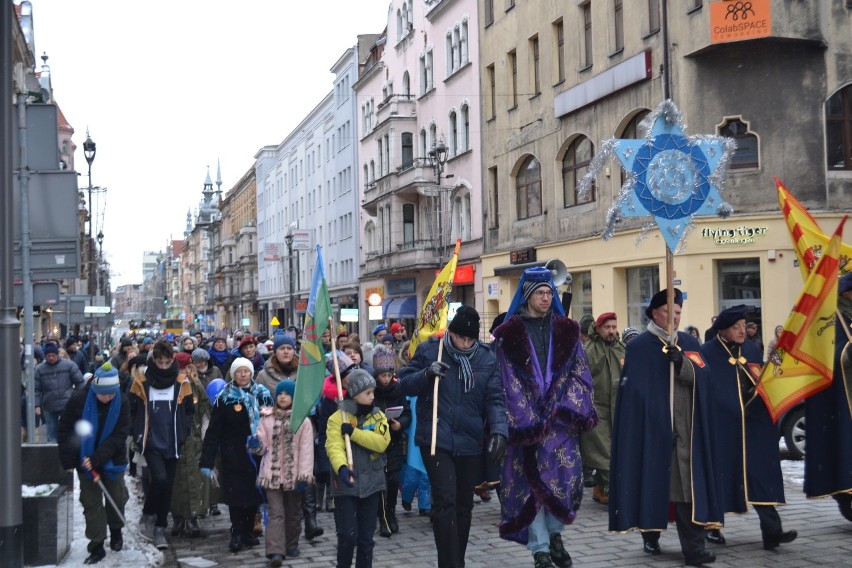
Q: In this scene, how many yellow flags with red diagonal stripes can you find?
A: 2